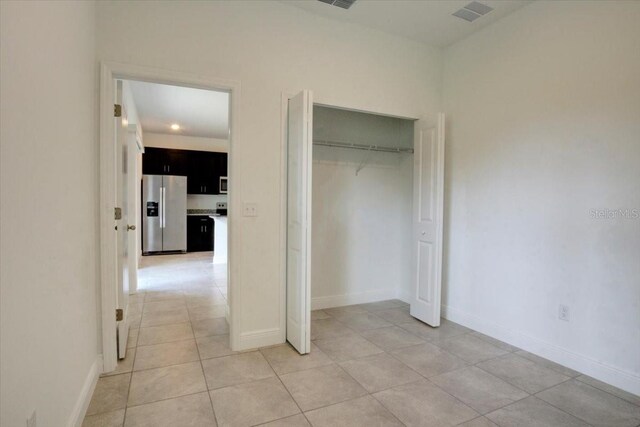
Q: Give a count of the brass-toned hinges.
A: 3